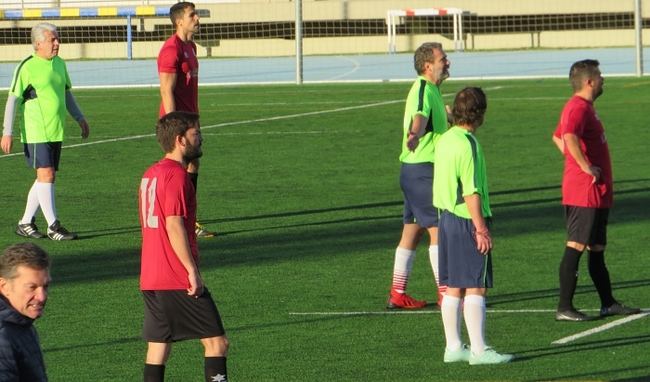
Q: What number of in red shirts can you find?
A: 3